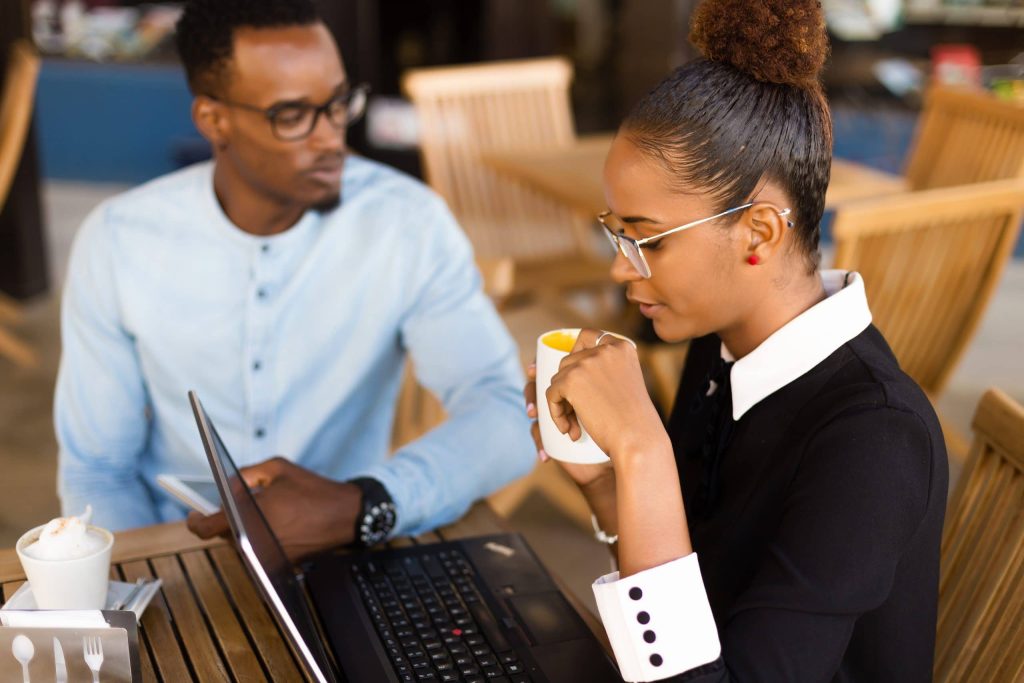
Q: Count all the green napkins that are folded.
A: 0